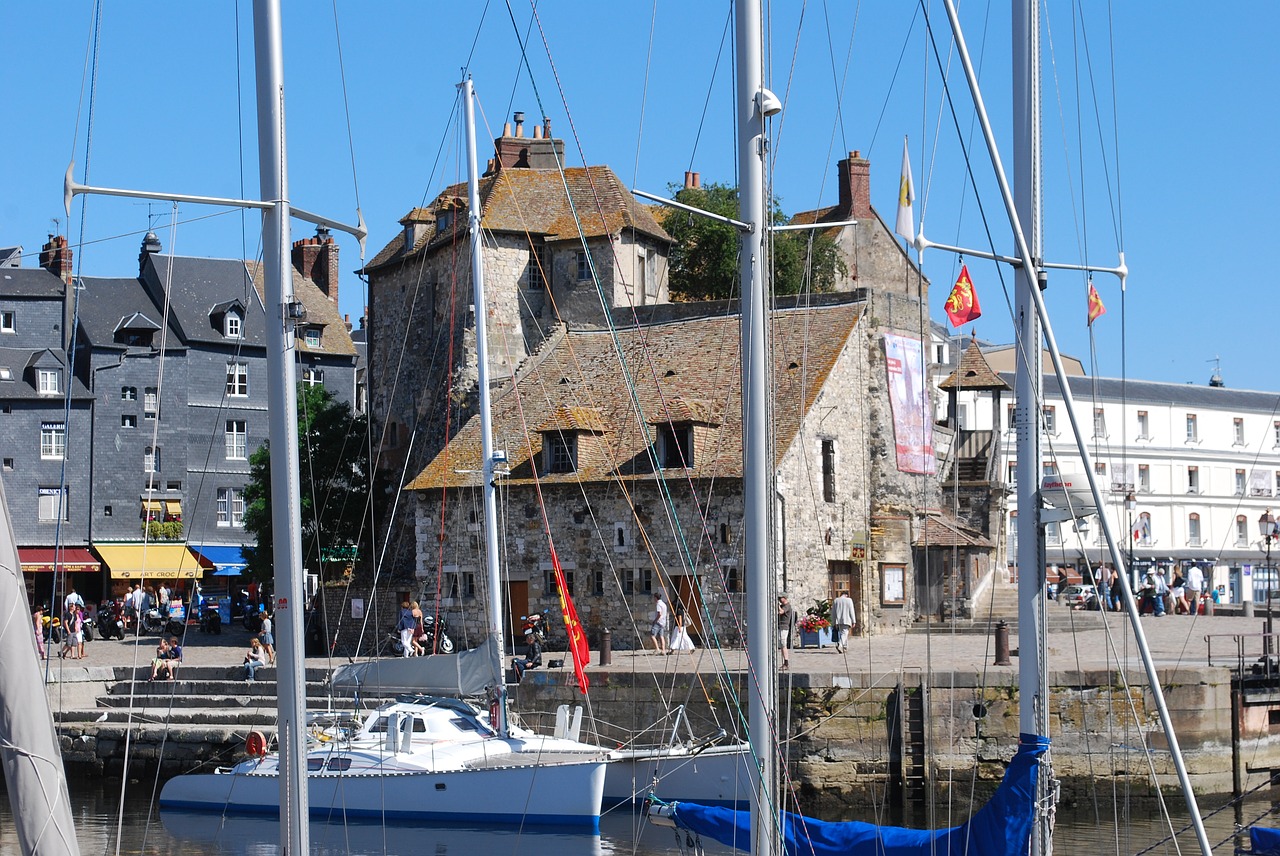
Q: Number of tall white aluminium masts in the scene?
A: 4